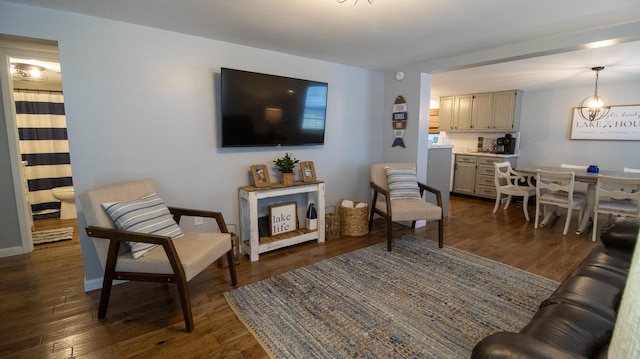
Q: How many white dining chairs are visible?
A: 5